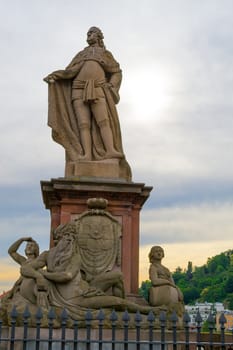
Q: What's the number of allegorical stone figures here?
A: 3